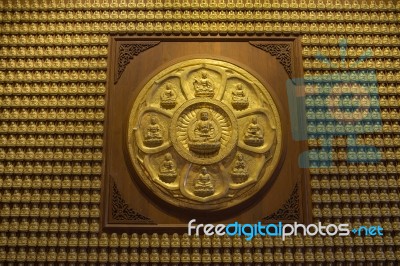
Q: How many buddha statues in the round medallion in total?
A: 9